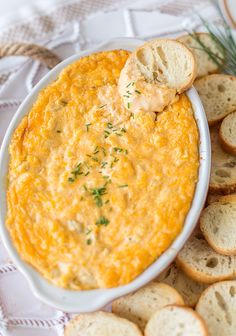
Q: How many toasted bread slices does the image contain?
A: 12